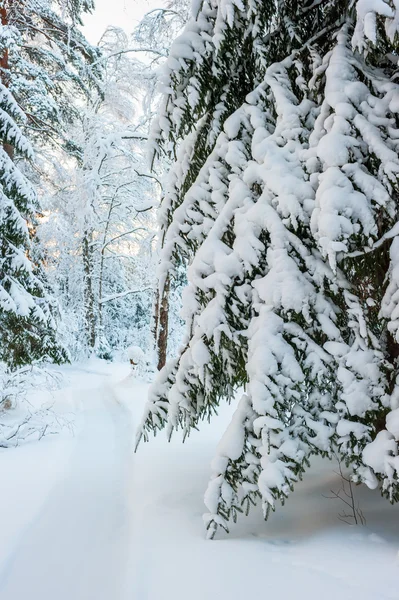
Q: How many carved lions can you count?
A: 0